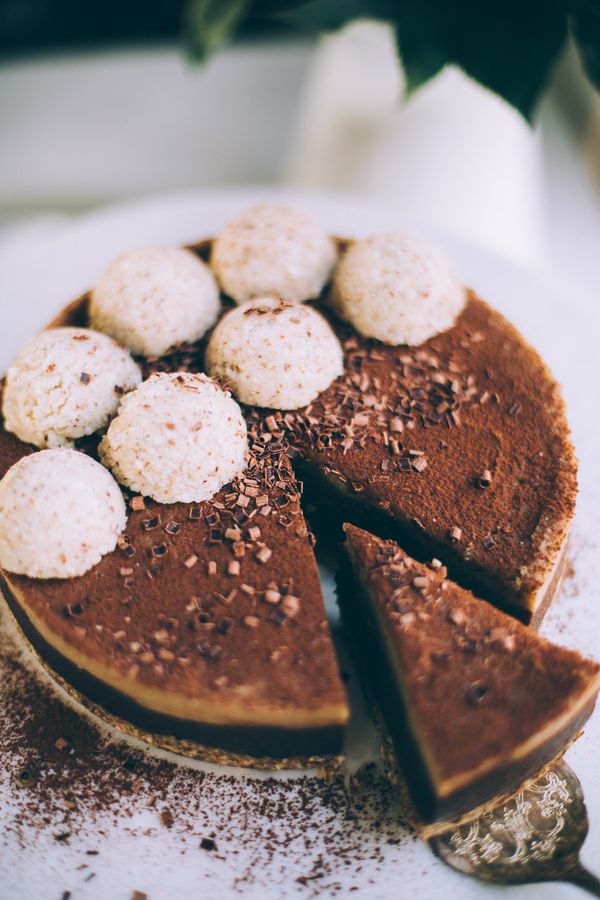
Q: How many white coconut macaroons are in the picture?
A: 7